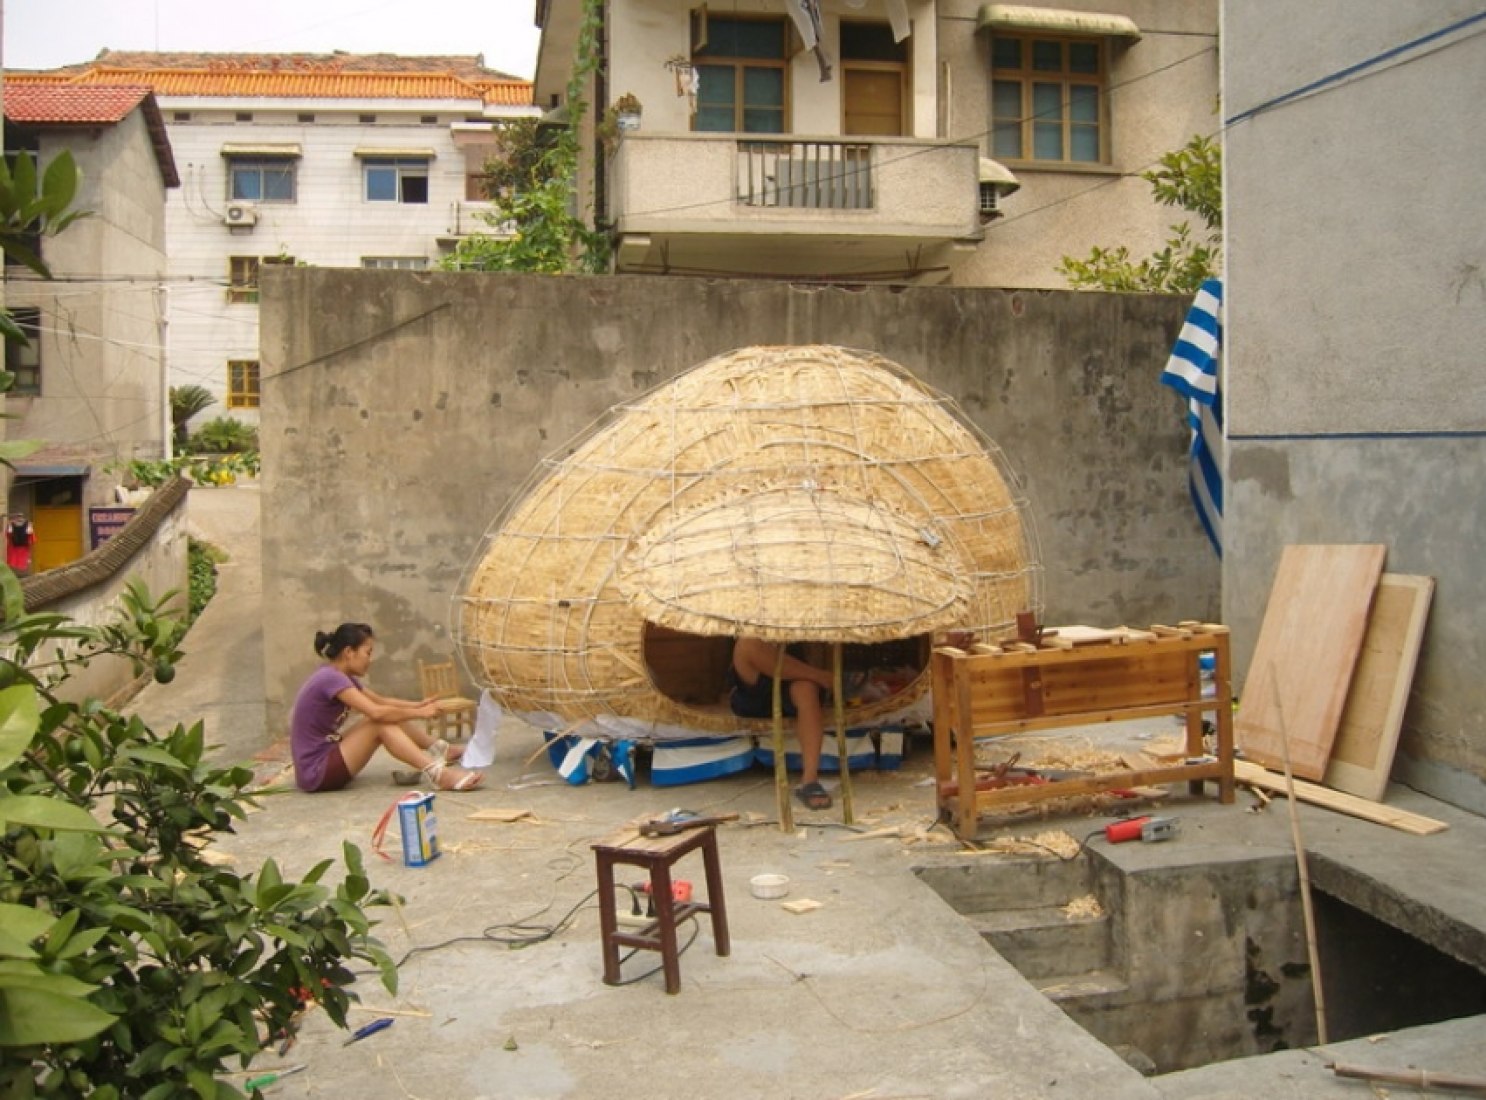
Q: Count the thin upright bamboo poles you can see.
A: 3